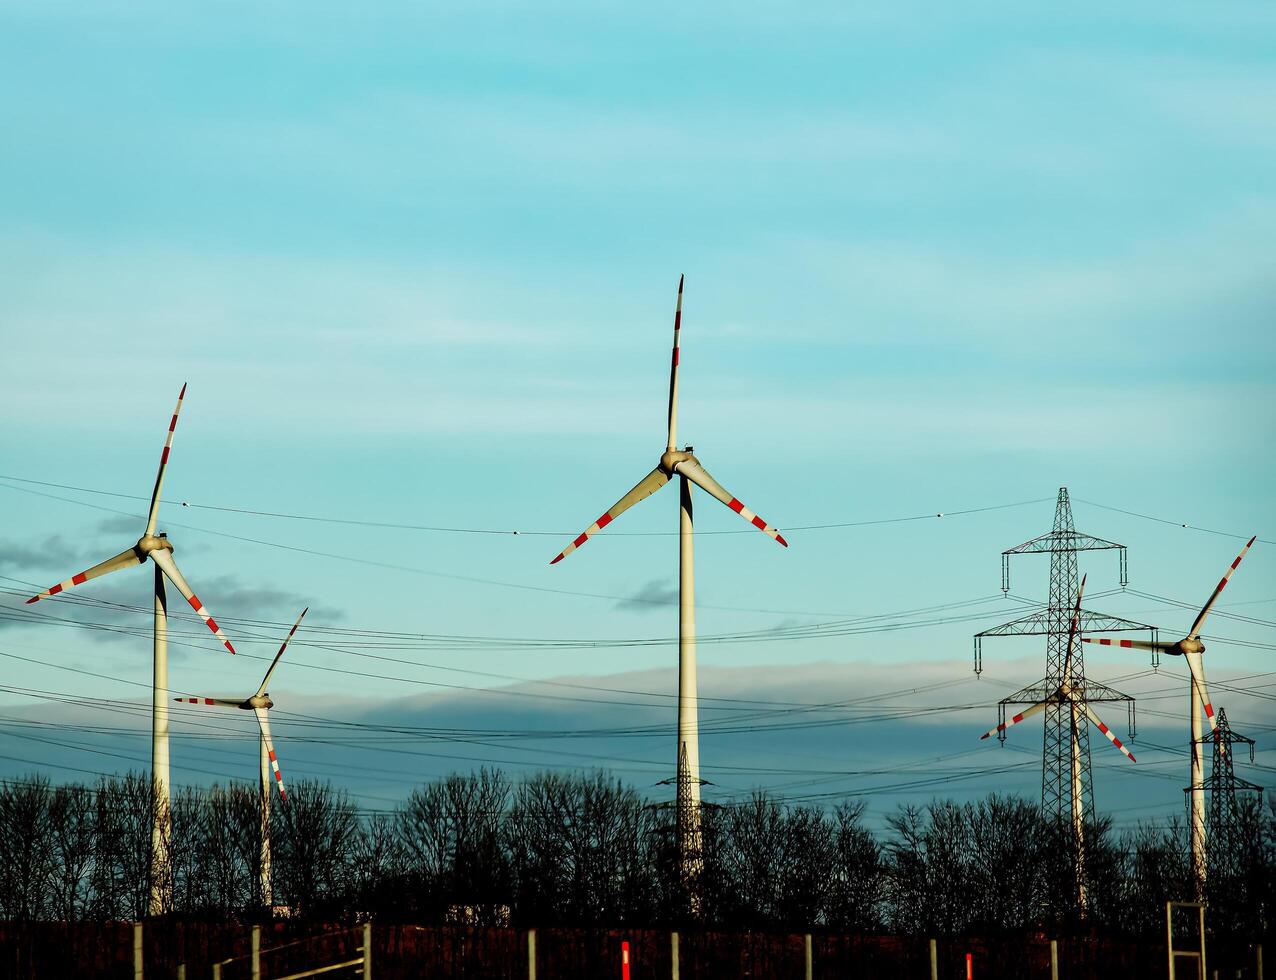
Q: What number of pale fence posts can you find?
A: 11